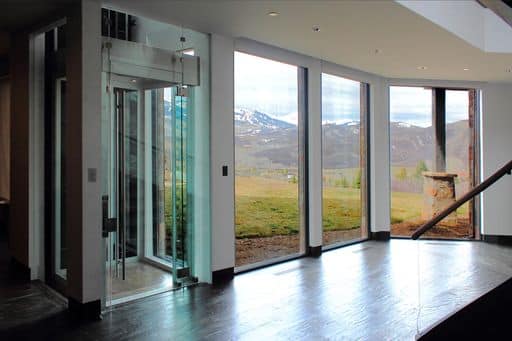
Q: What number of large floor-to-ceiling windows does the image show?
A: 3